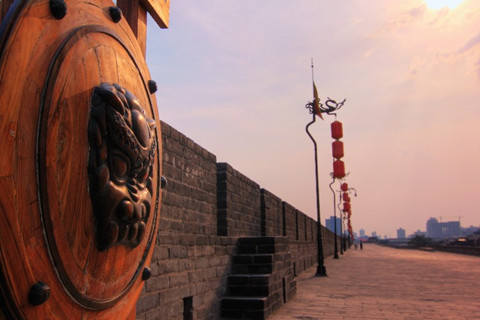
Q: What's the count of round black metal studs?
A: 6